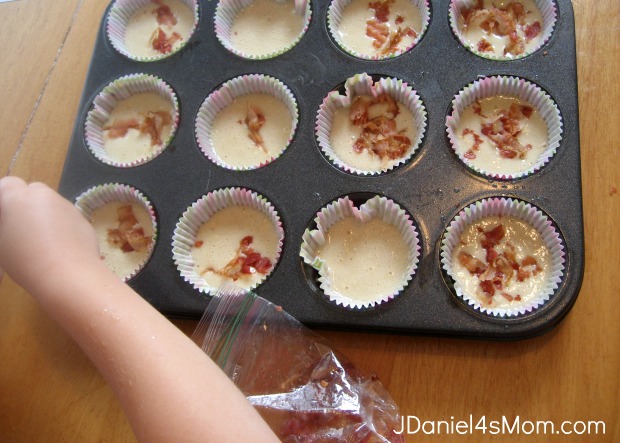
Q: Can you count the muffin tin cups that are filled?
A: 12